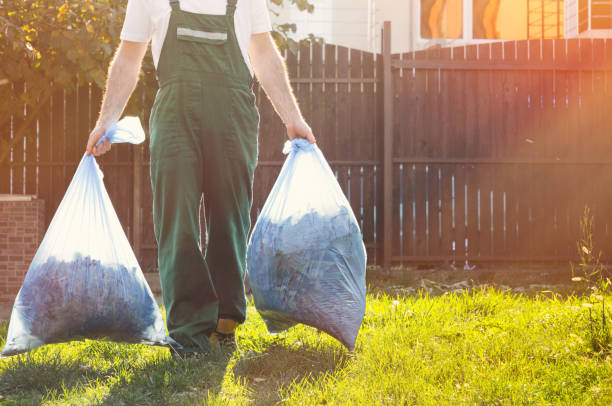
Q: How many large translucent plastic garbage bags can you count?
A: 2